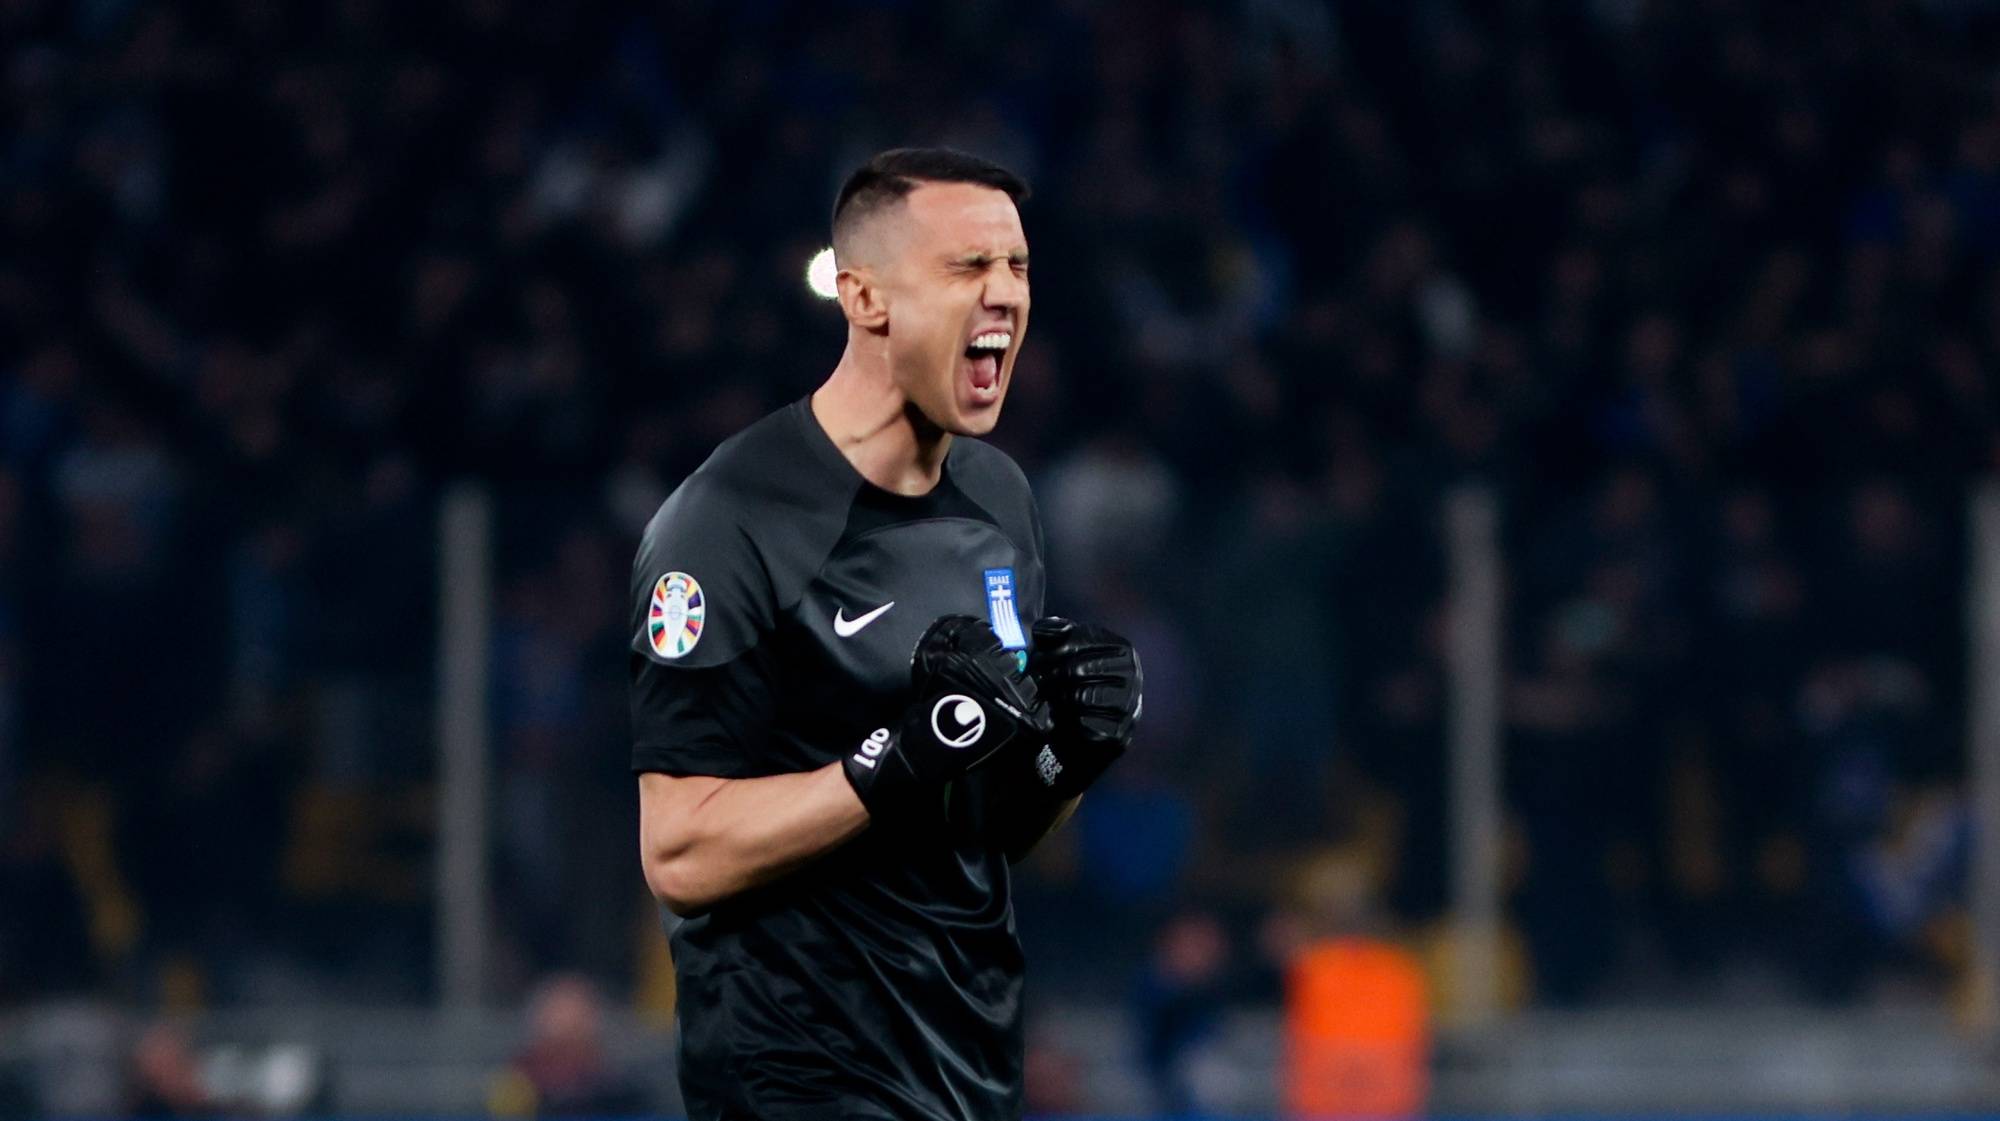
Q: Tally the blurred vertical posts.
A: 3